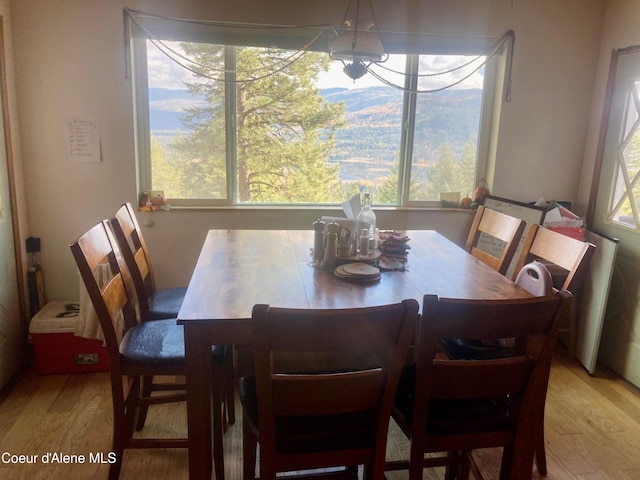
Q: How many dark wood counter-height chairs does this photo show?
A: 6